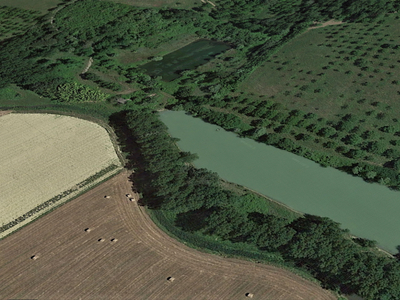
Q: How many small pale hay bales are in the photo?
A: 9